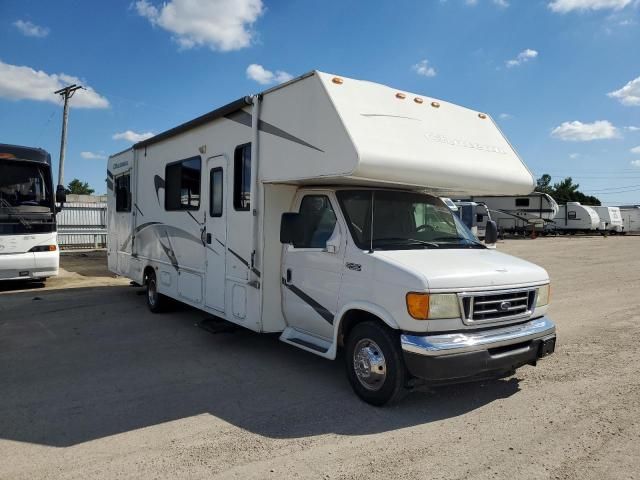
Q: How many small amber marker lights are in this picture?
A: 5